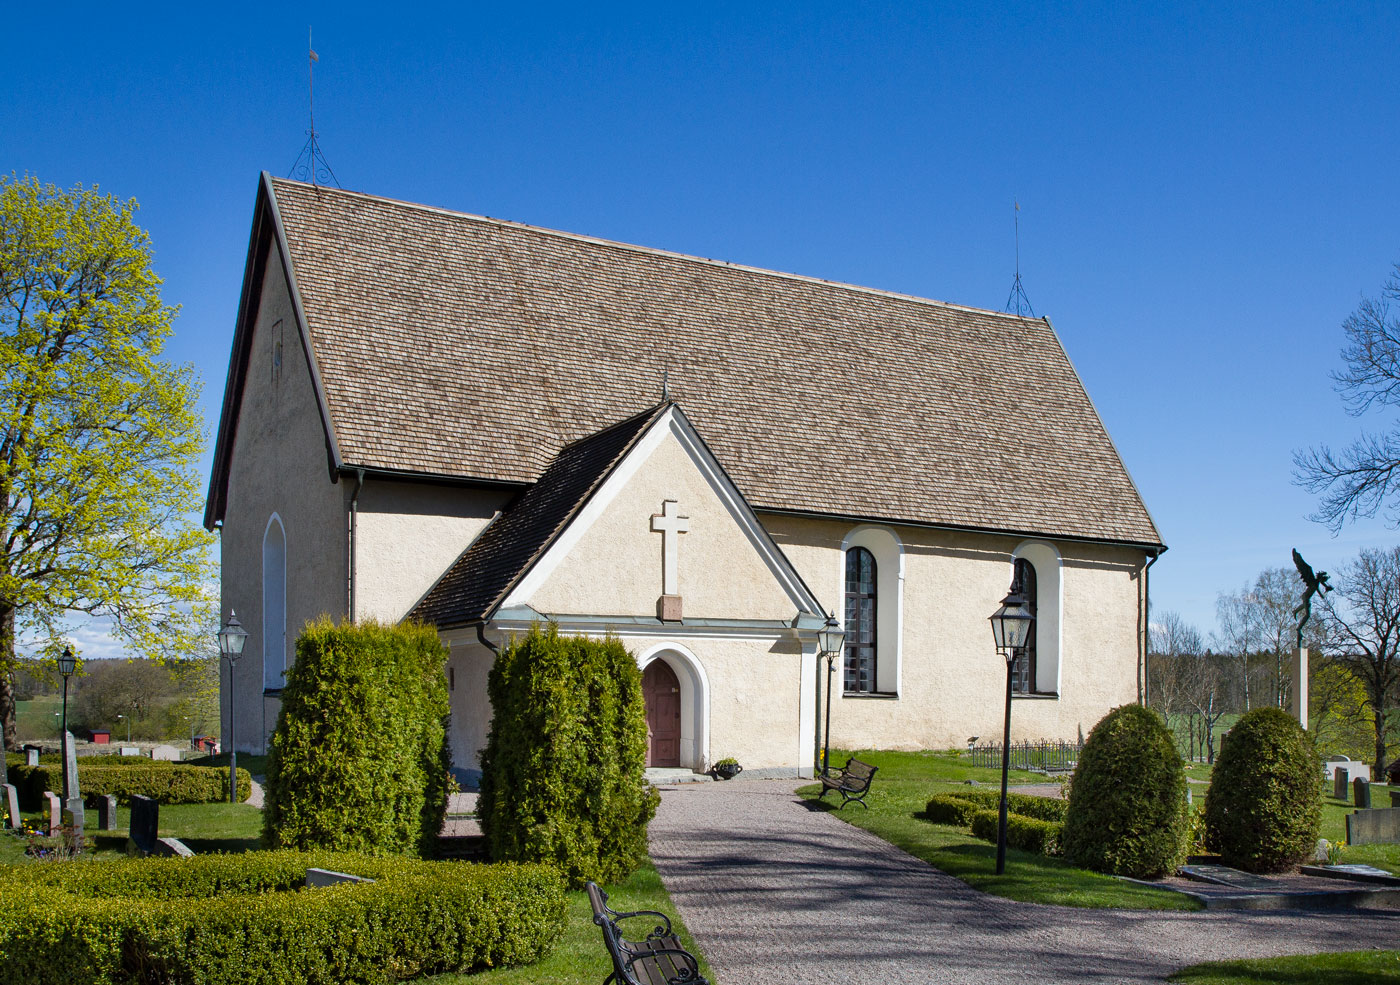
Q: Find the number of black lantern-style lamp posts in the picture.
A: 4